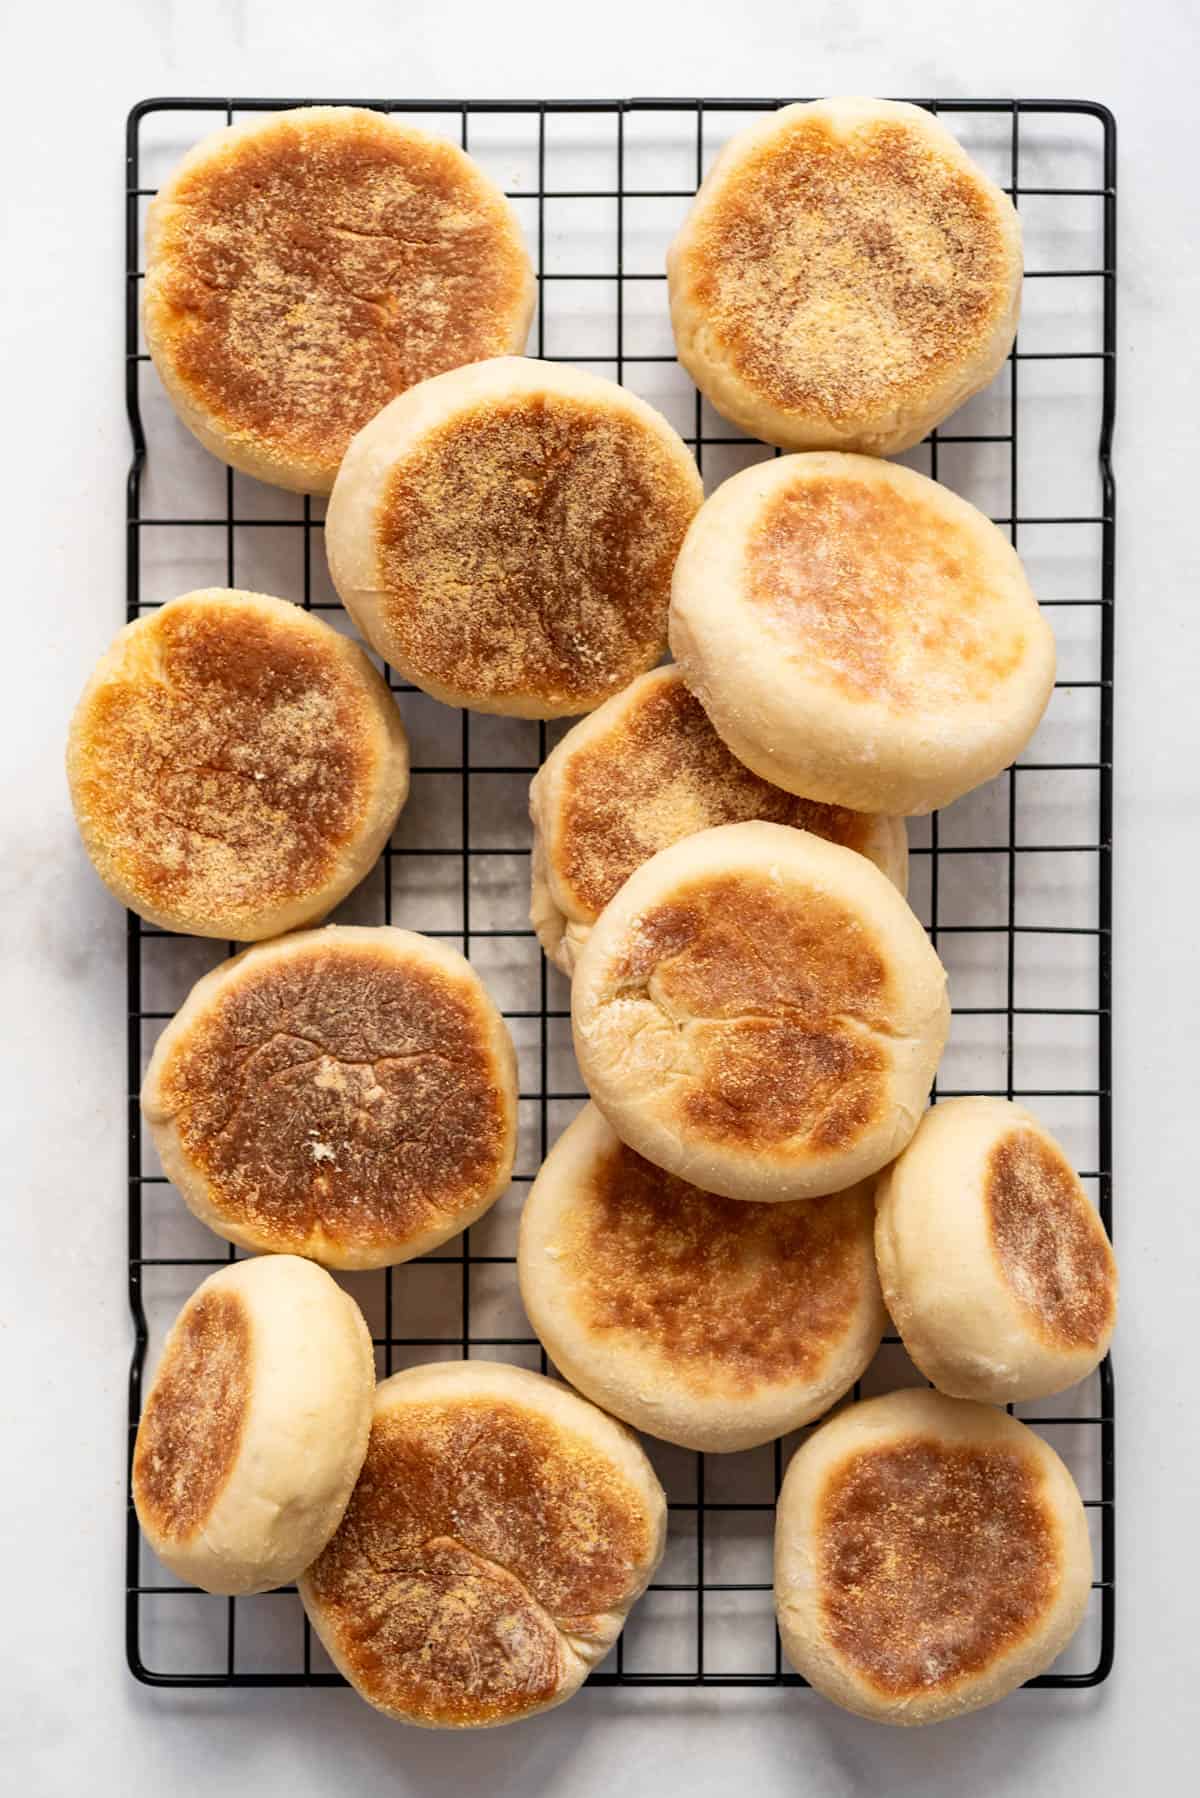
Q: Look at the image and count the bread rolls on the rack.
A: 13